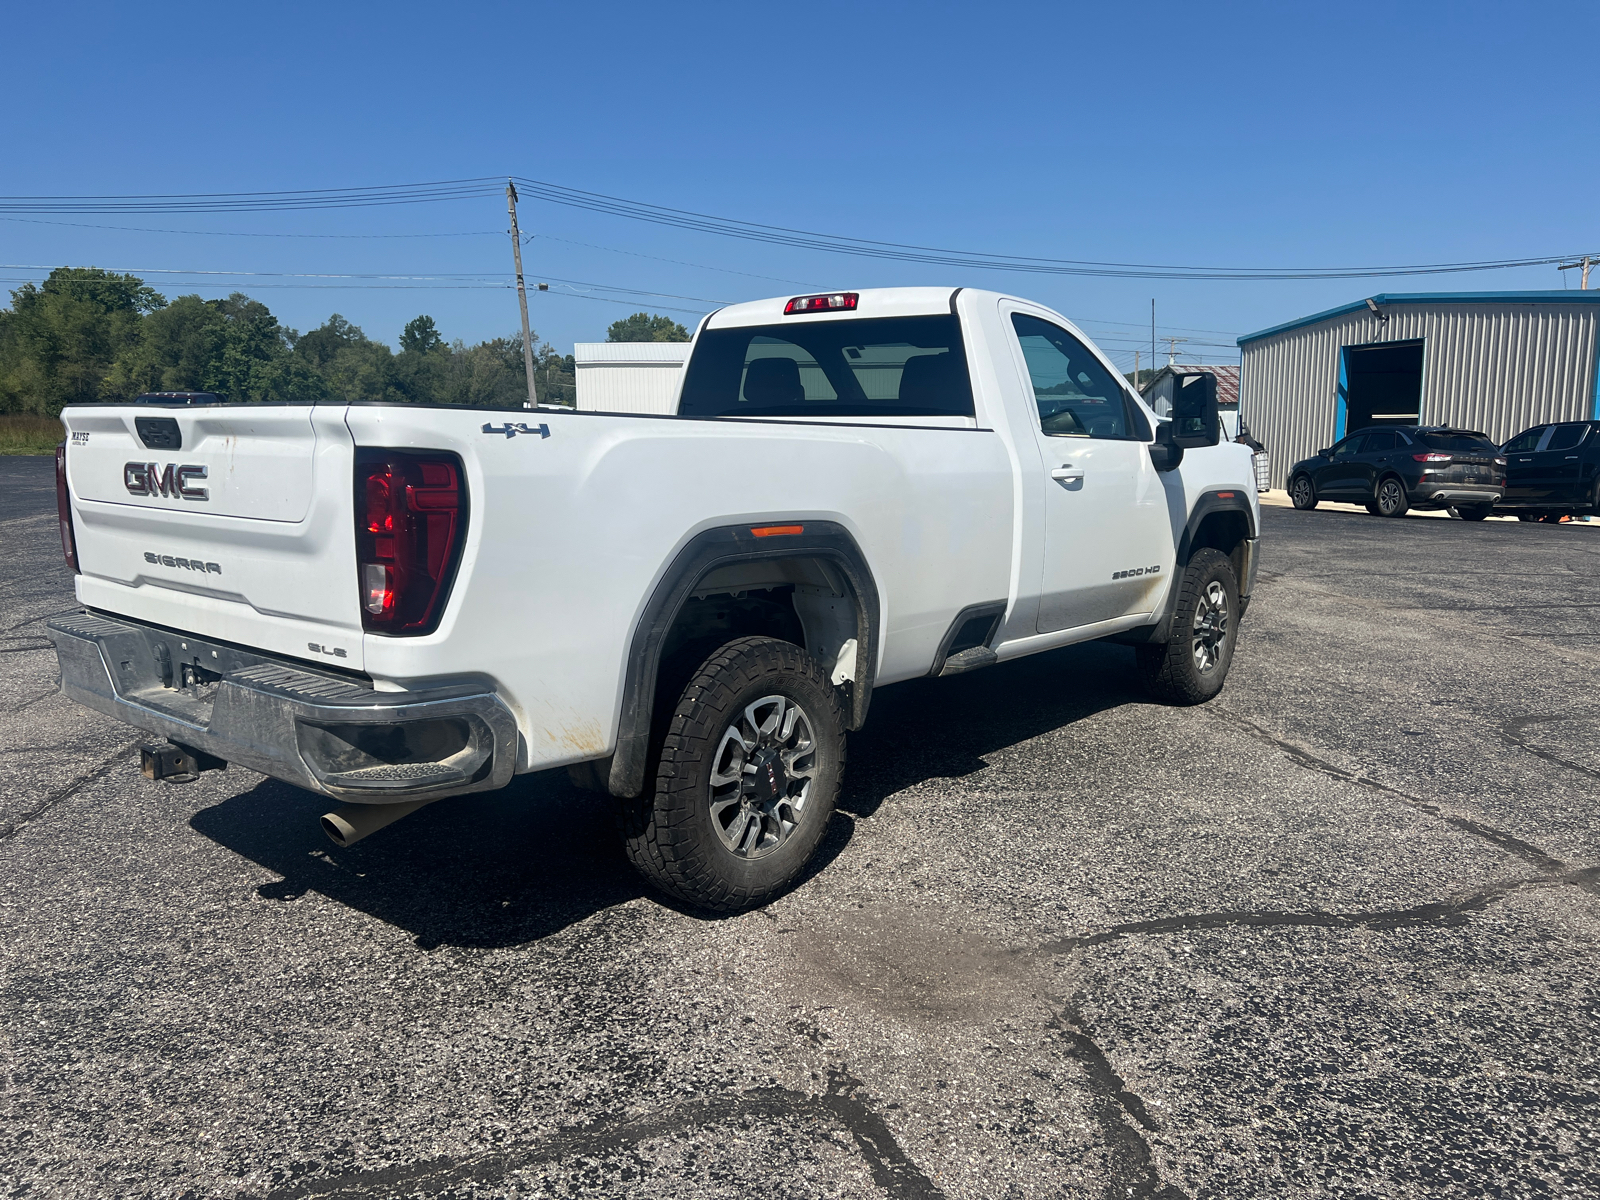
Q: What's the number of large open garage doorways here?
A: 1